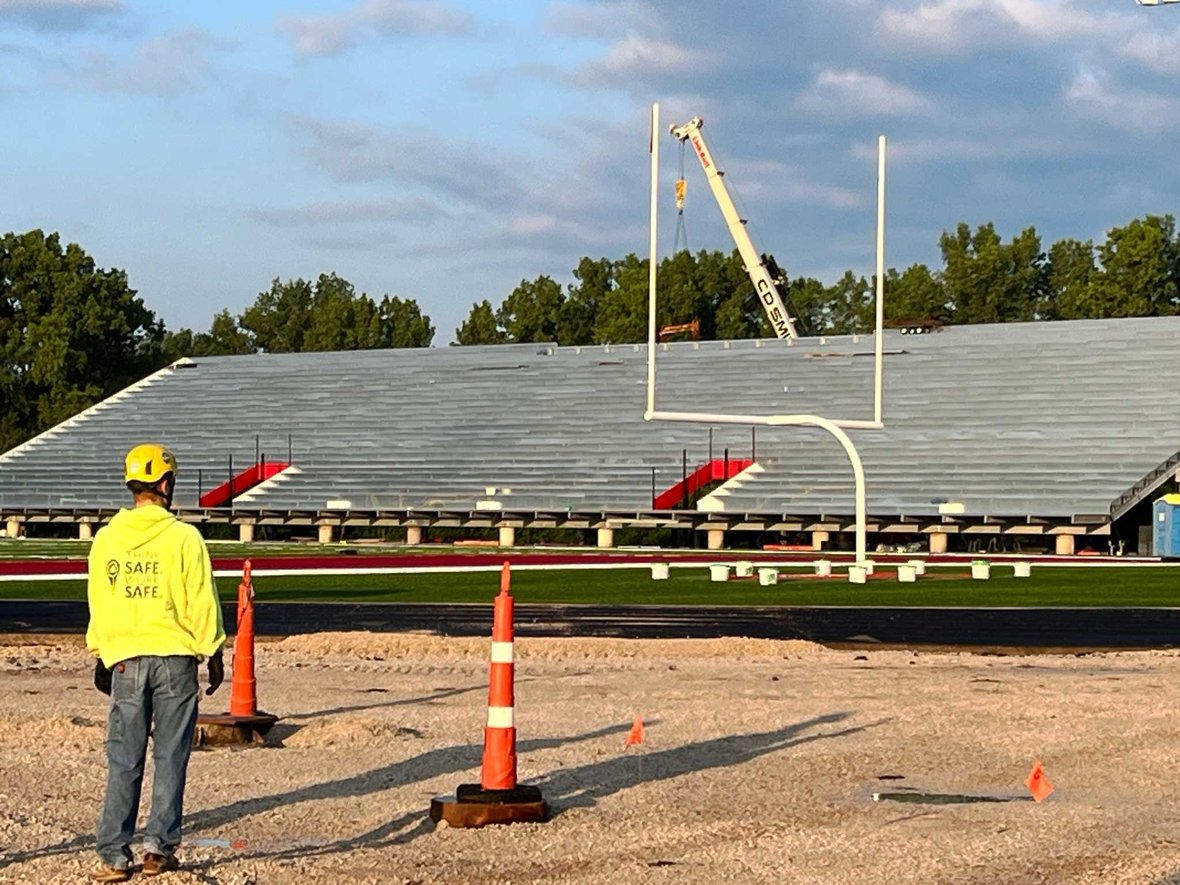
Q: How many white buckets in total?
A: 11